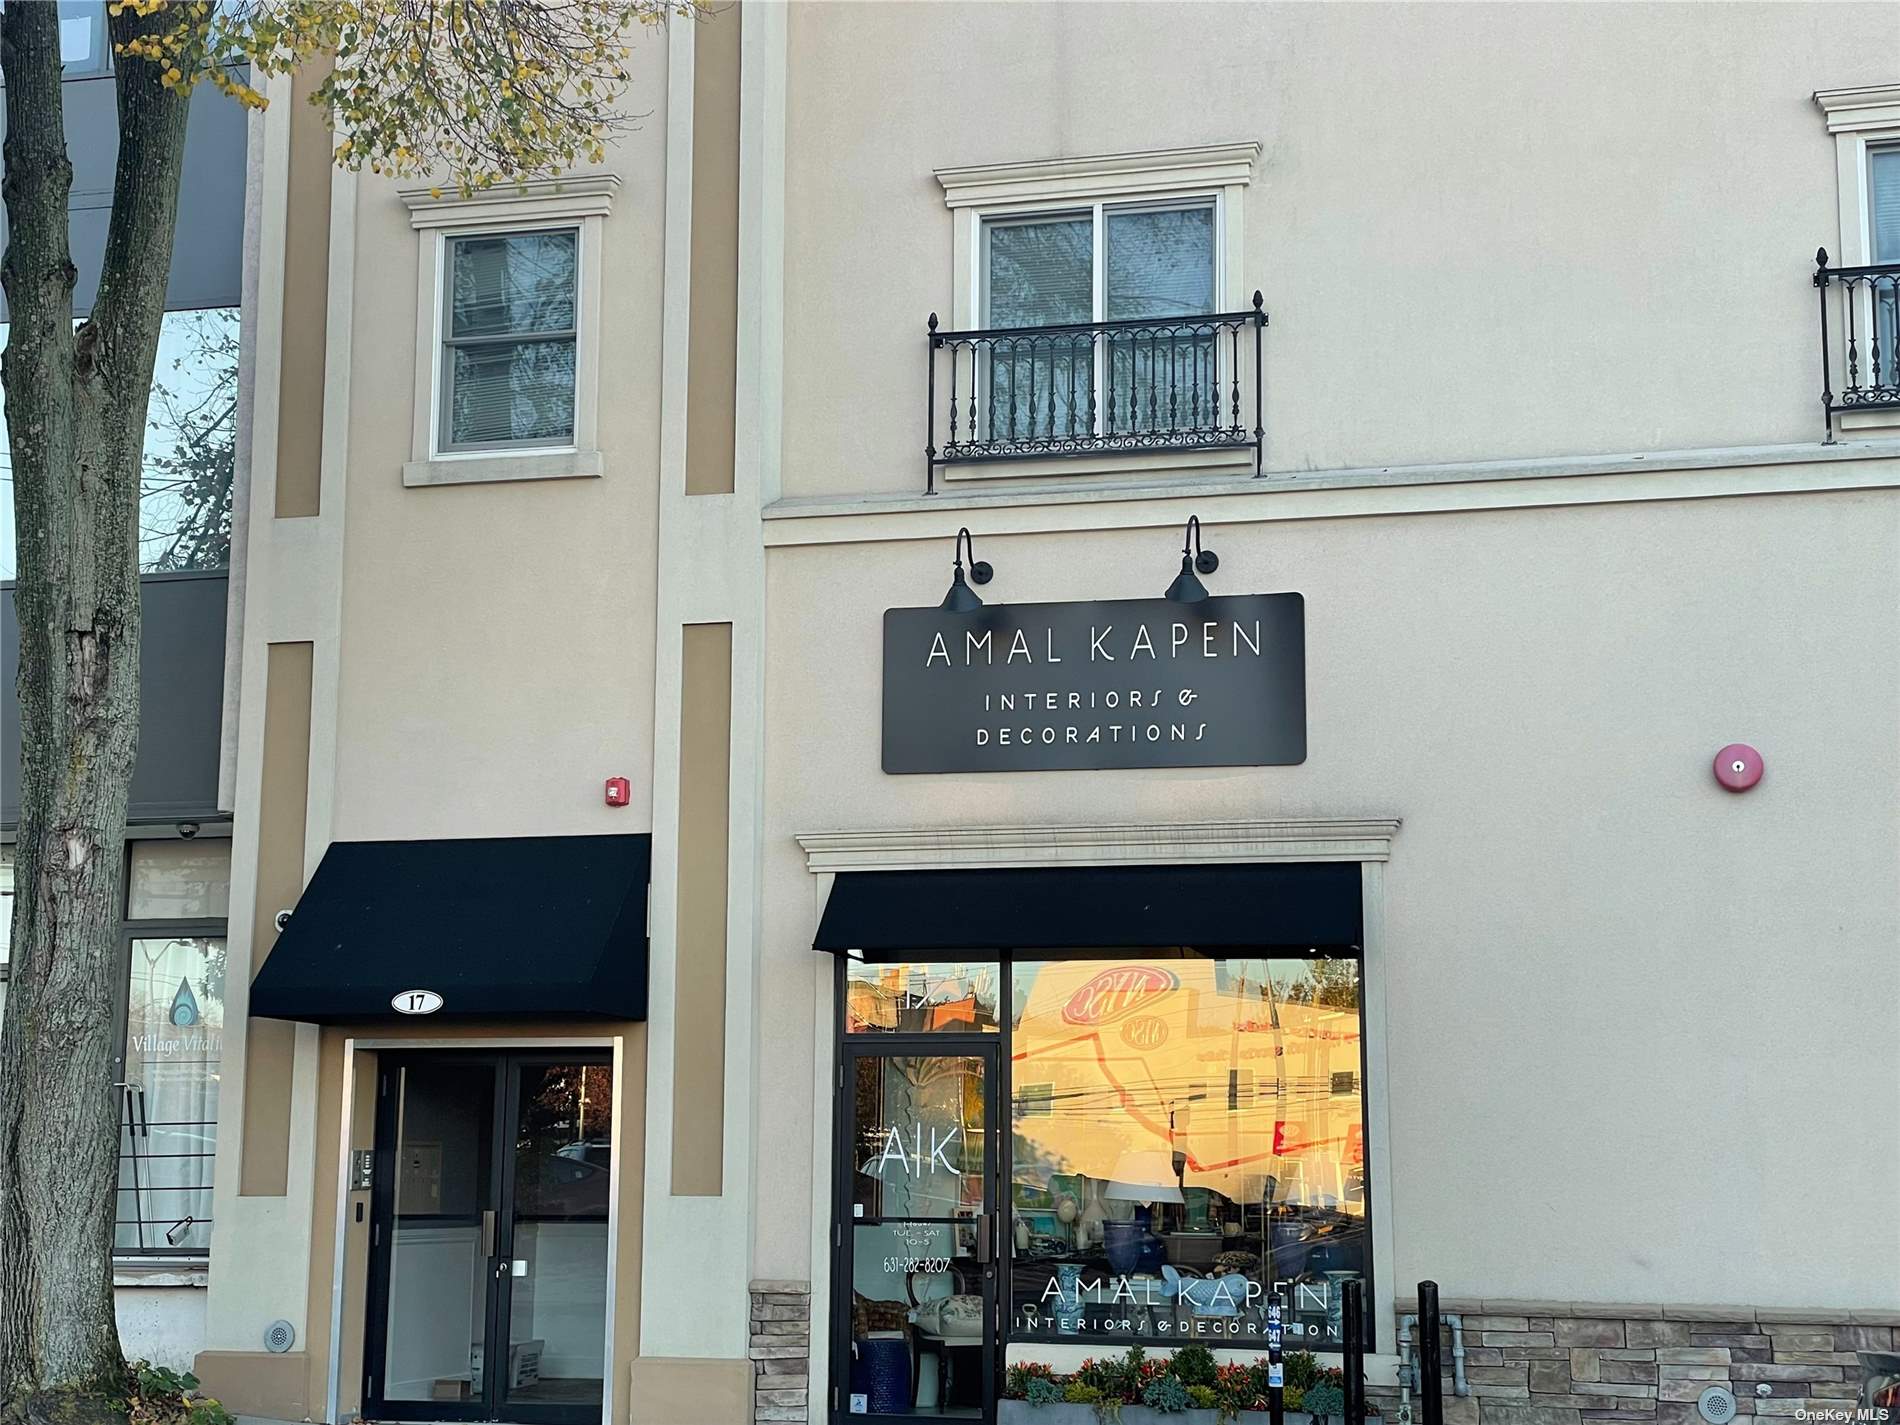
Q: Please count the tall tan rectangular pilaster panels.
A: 4